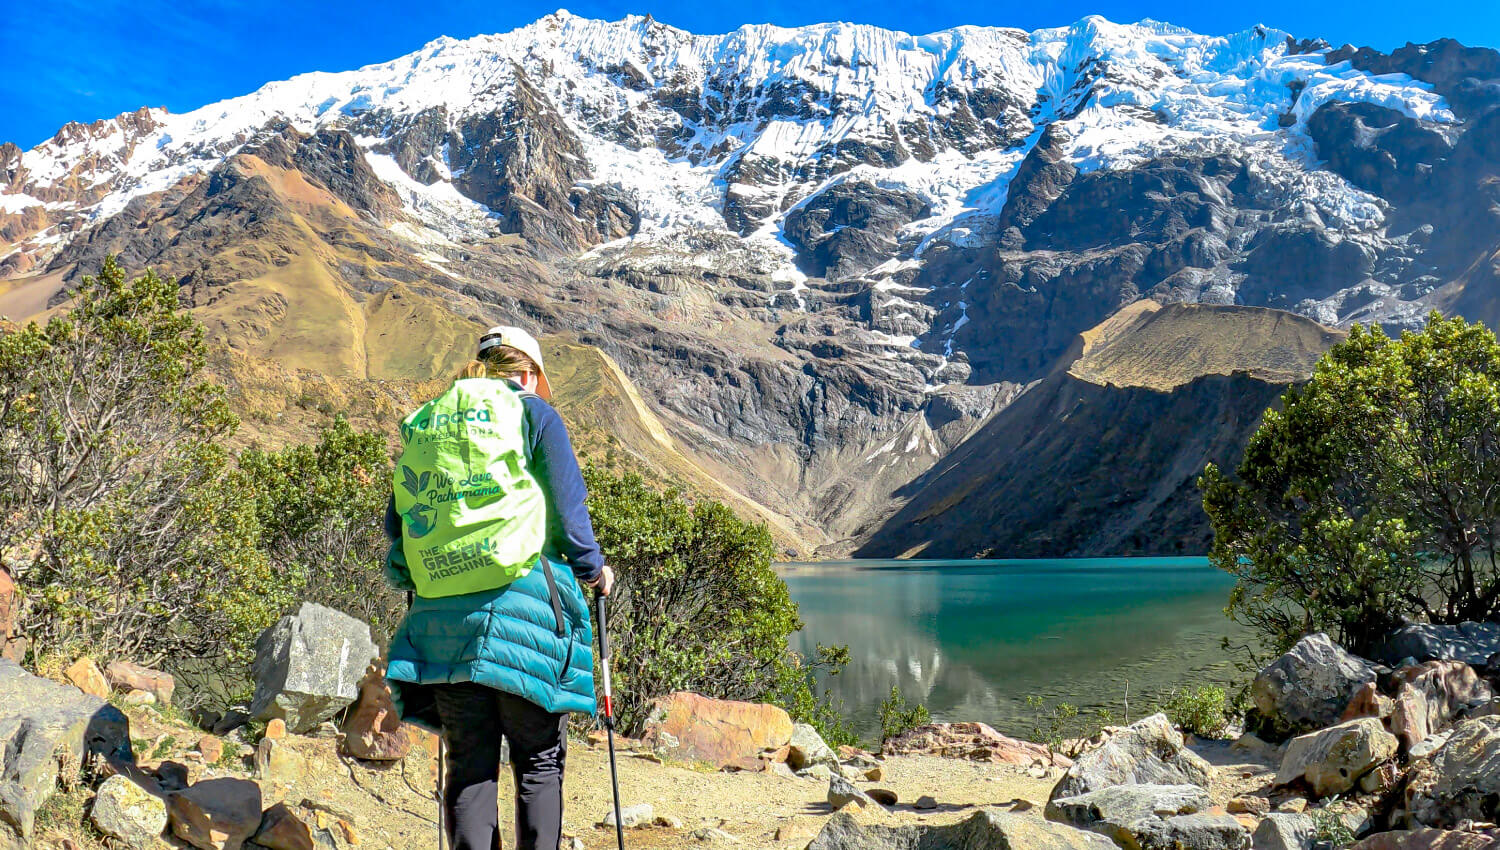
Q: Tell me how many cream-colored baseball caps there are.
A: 1